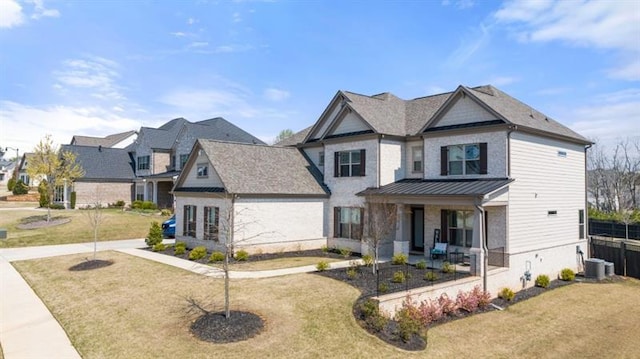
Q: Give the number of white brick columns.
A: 3